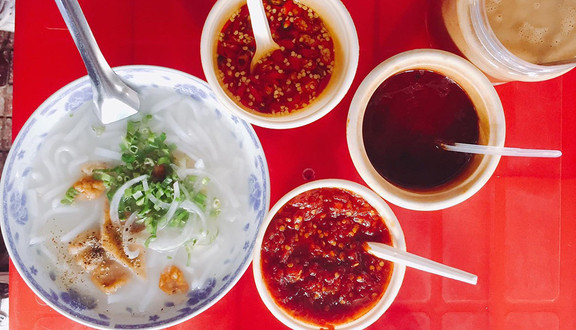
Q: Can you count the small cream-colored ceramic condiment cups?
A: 3